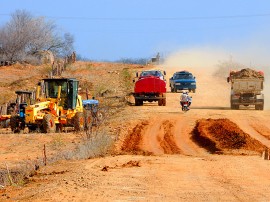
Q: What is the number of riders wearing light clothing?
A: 1